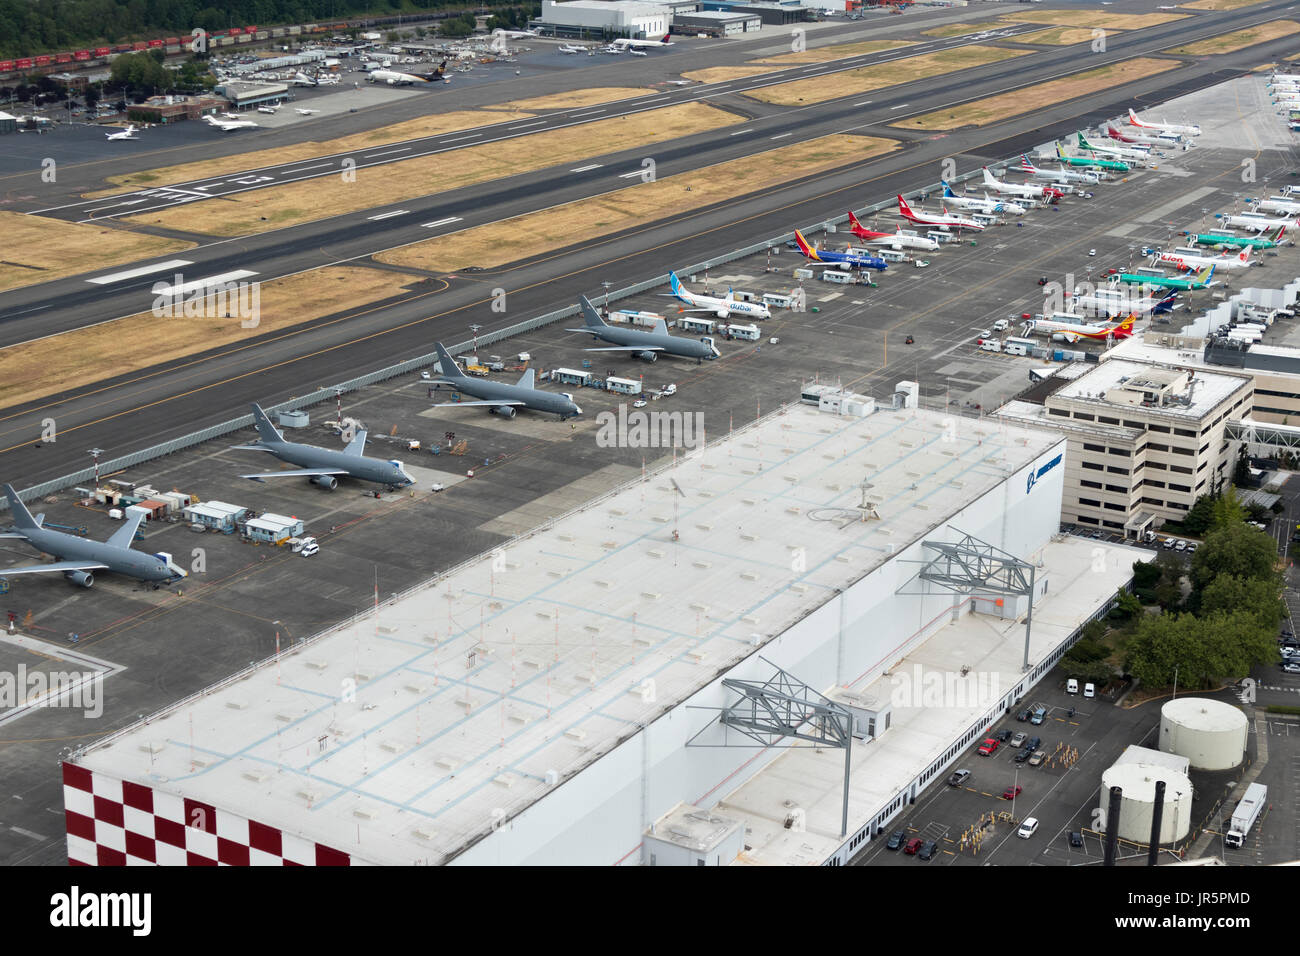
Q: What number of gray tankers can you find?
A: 4